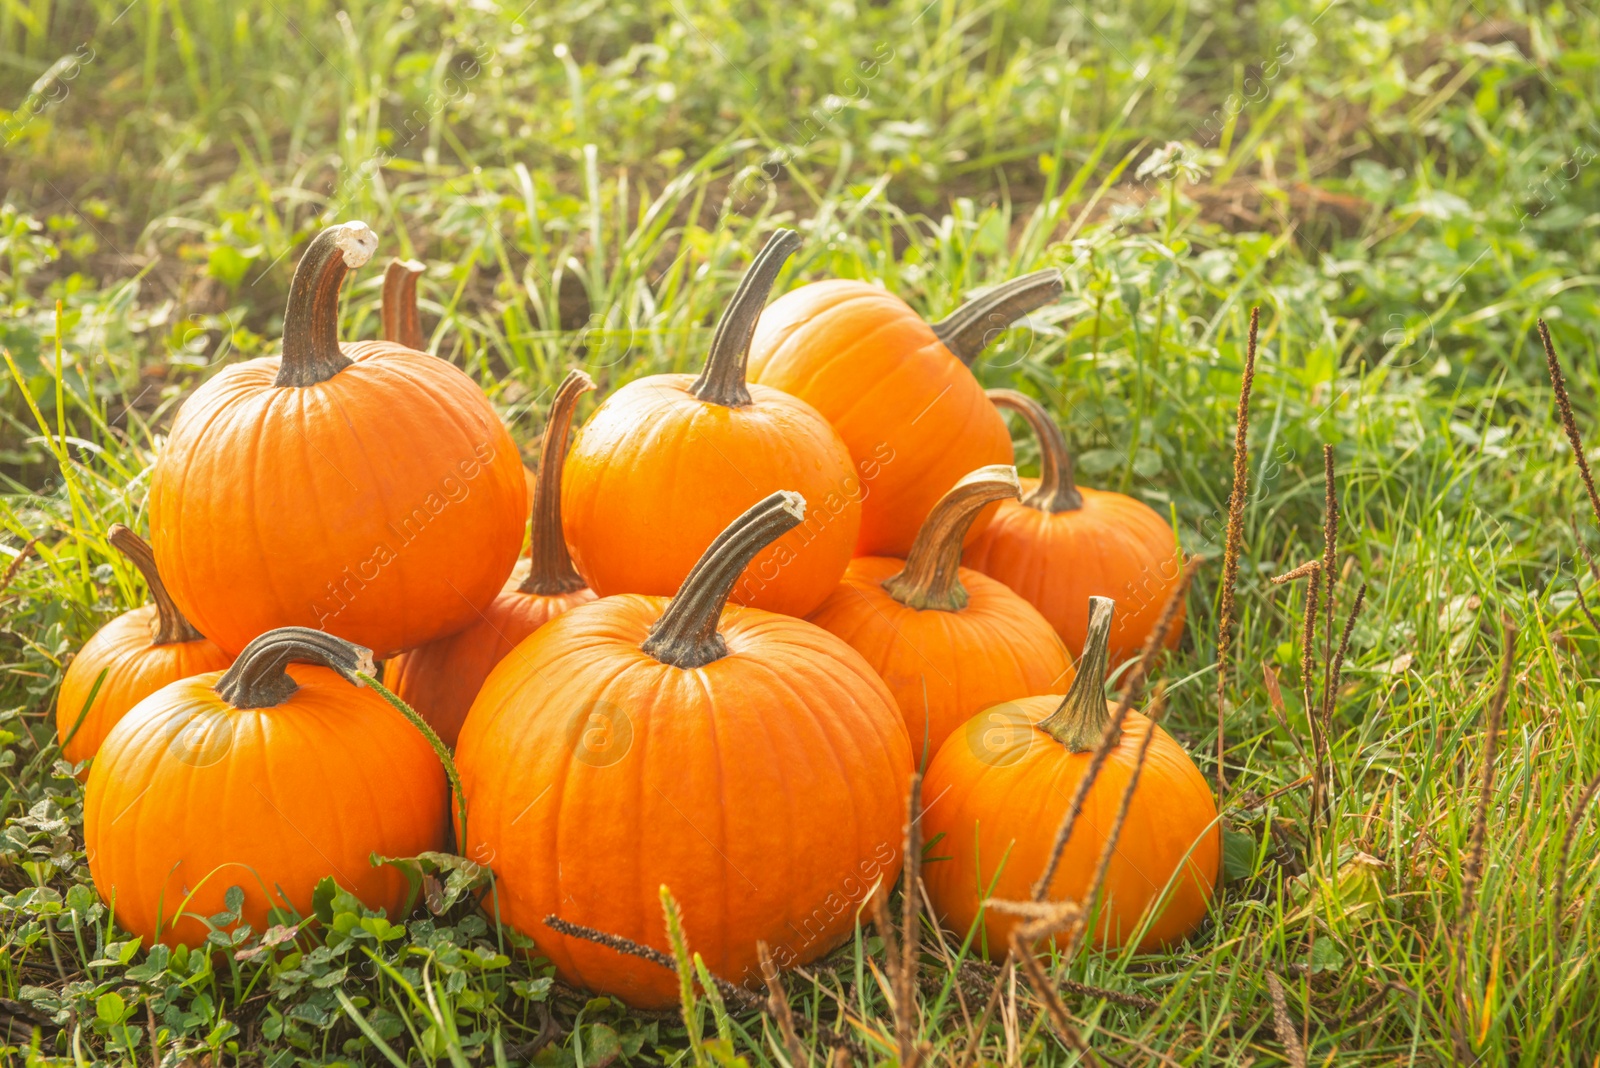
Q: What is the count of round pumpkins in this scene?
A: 11